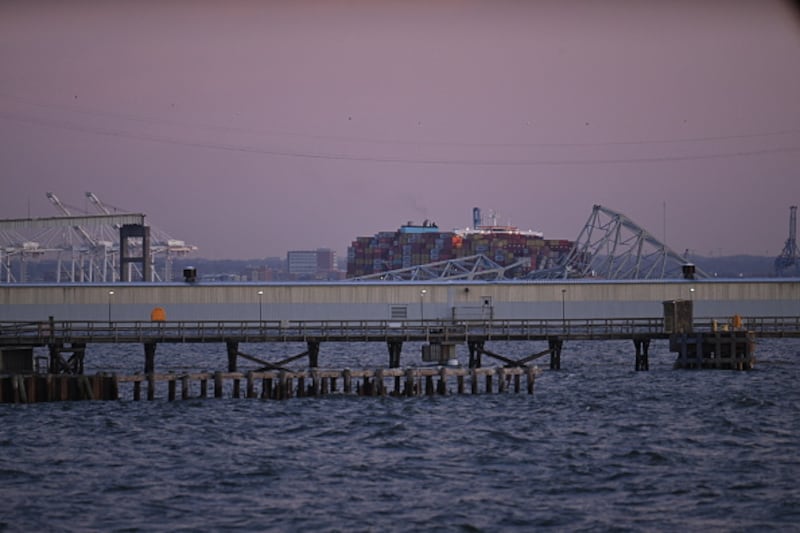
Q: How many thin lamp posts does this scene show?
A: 5